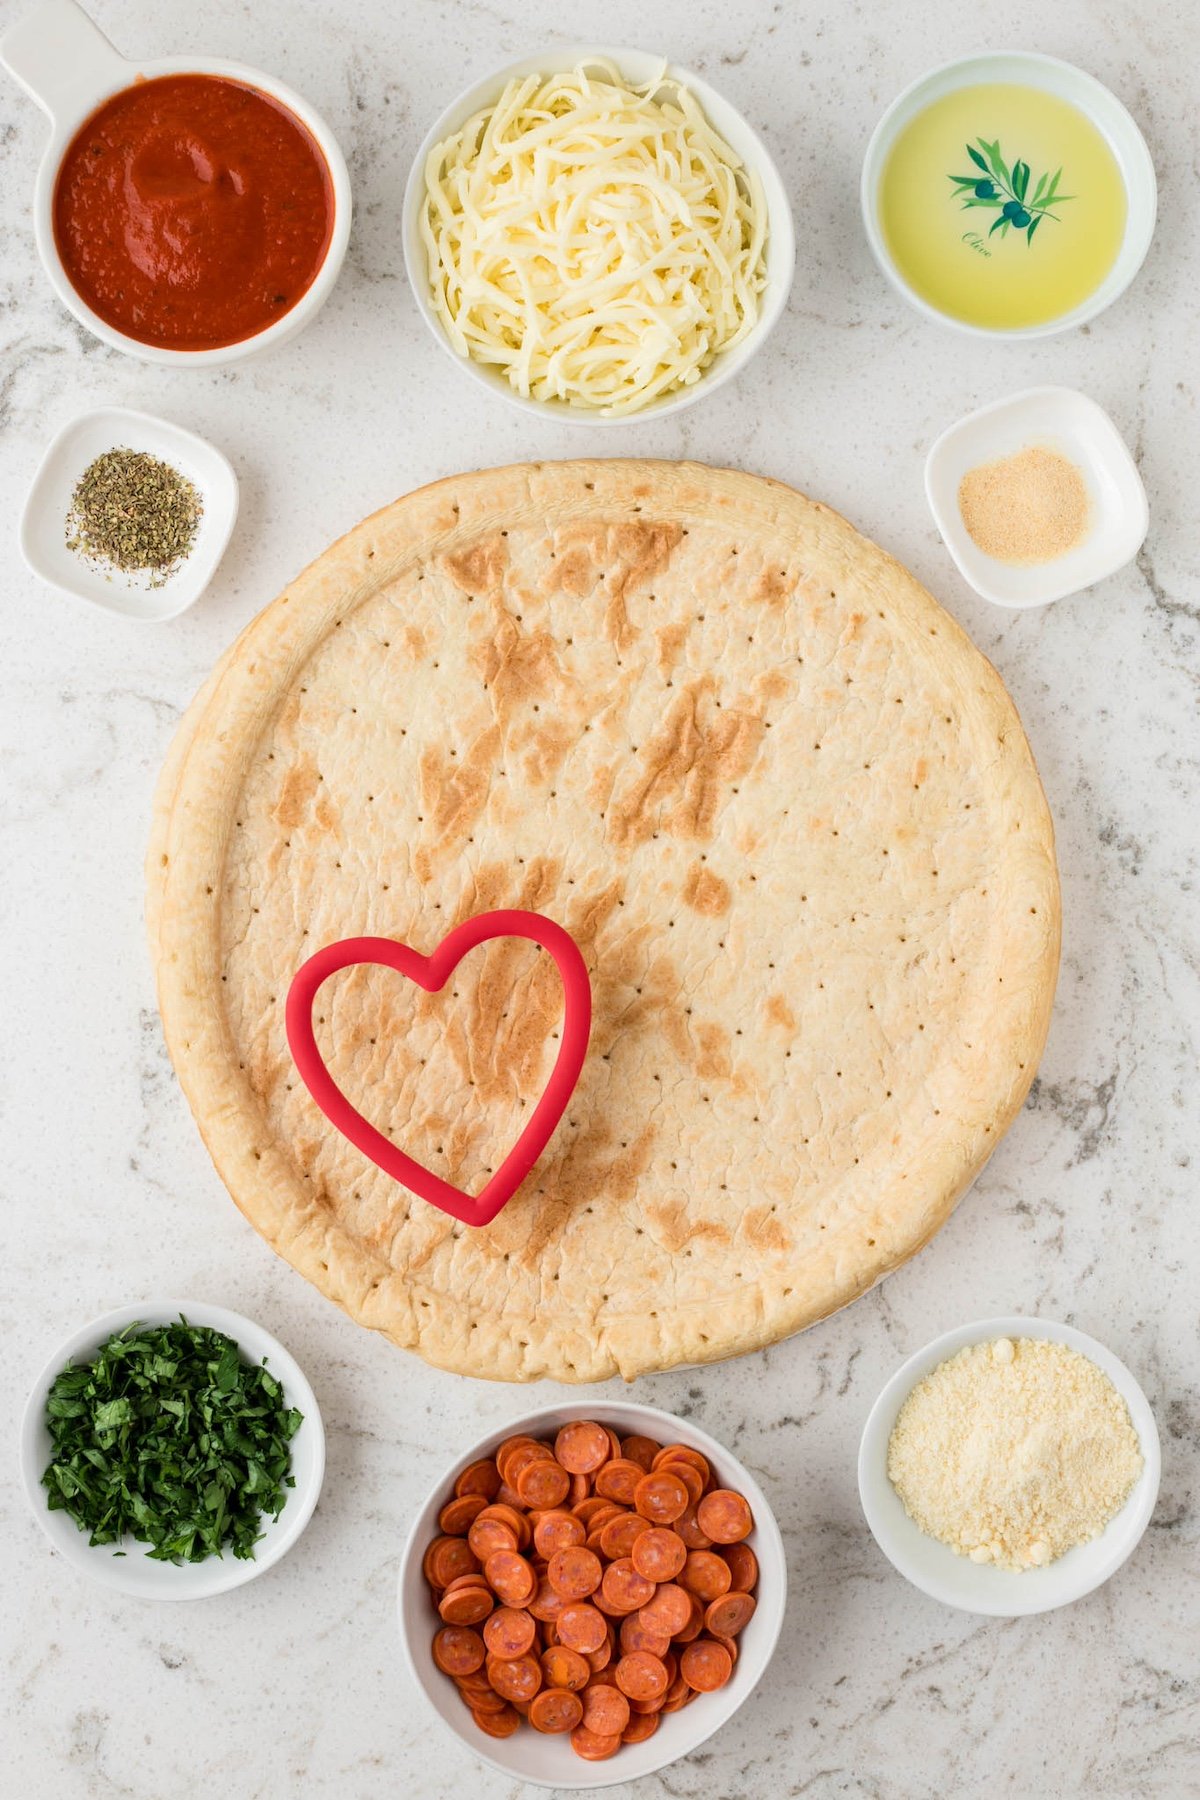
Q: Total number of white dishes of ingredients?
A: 8